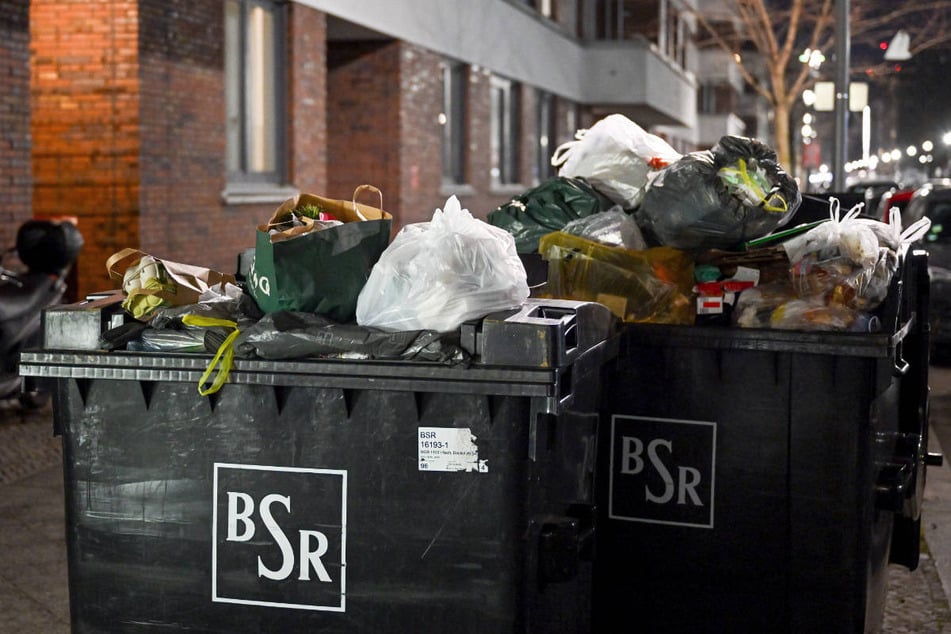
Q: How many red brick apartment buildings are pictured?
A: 1